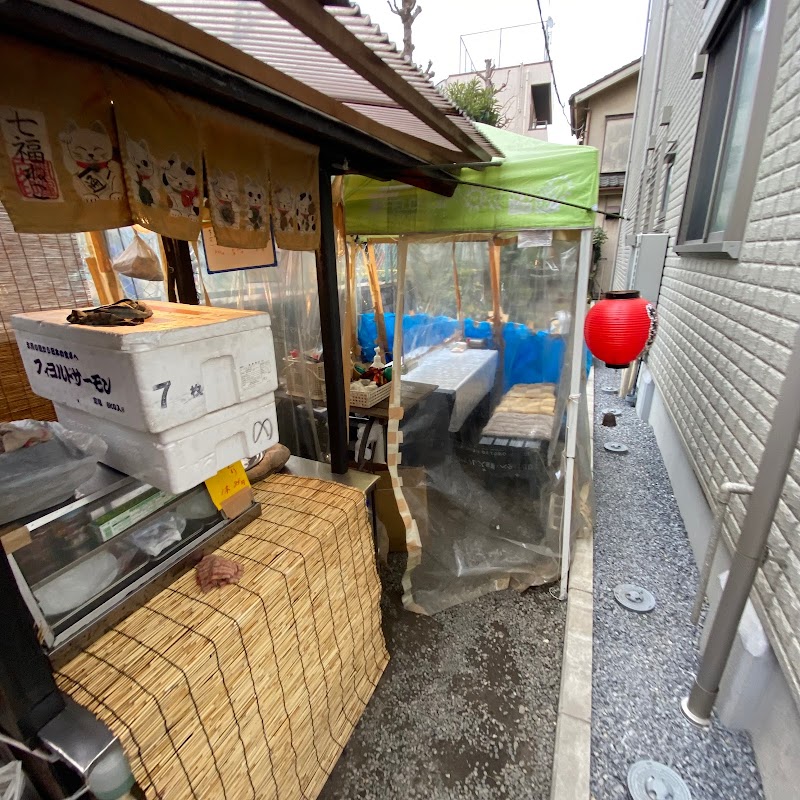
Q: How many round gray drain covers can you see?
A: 5